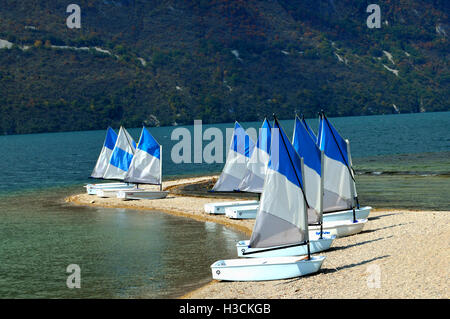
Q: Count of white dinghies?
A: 9